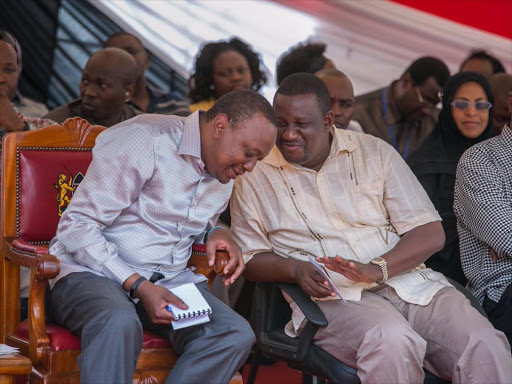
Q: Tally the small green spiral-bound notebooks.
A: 0